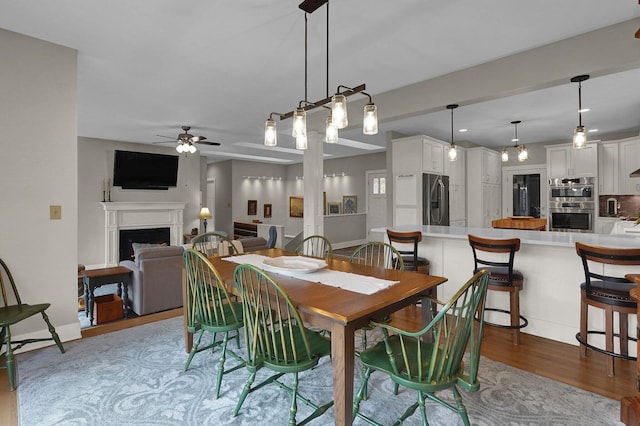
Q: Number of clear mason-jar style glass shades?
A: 11